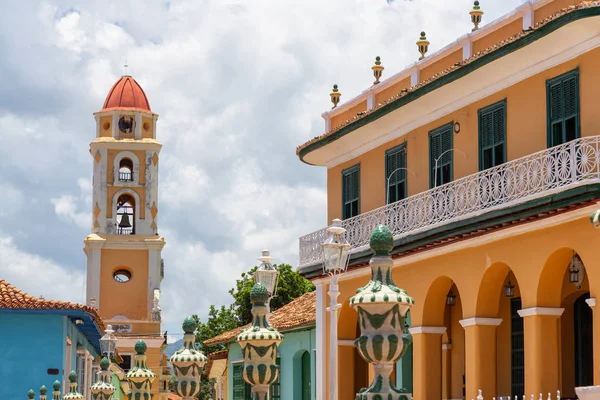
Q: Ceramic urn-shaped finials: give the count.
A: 13